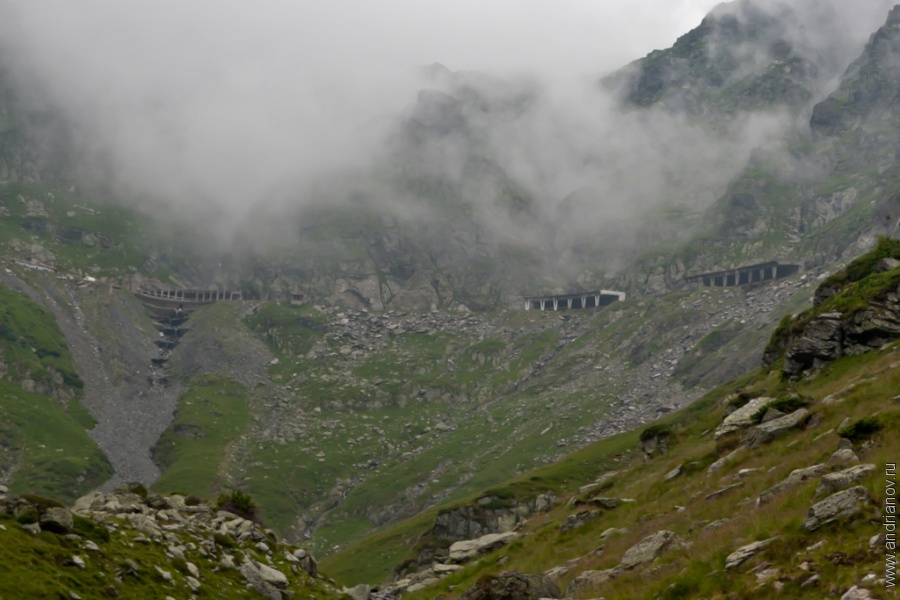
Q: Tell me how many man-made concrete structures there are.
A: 3